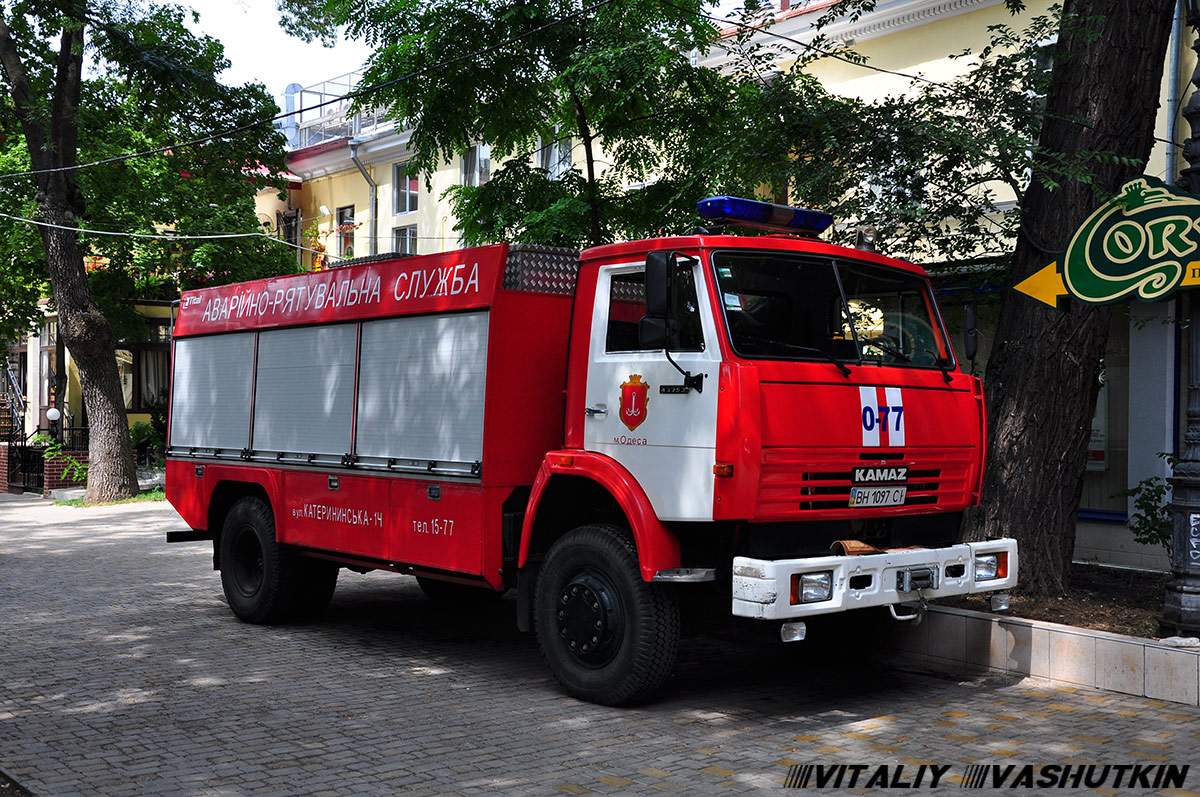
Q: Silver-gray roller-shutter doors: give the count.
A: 3